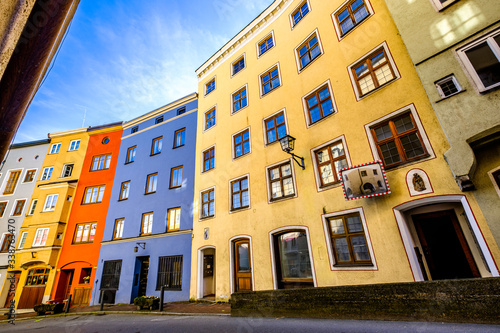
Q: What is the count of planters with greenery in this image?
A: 2